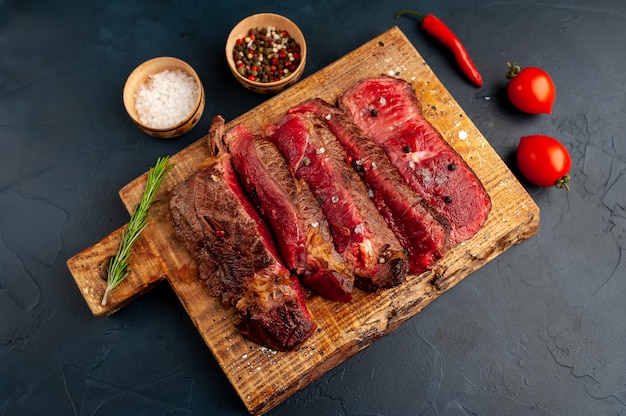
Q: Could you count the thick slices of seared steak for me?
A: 5